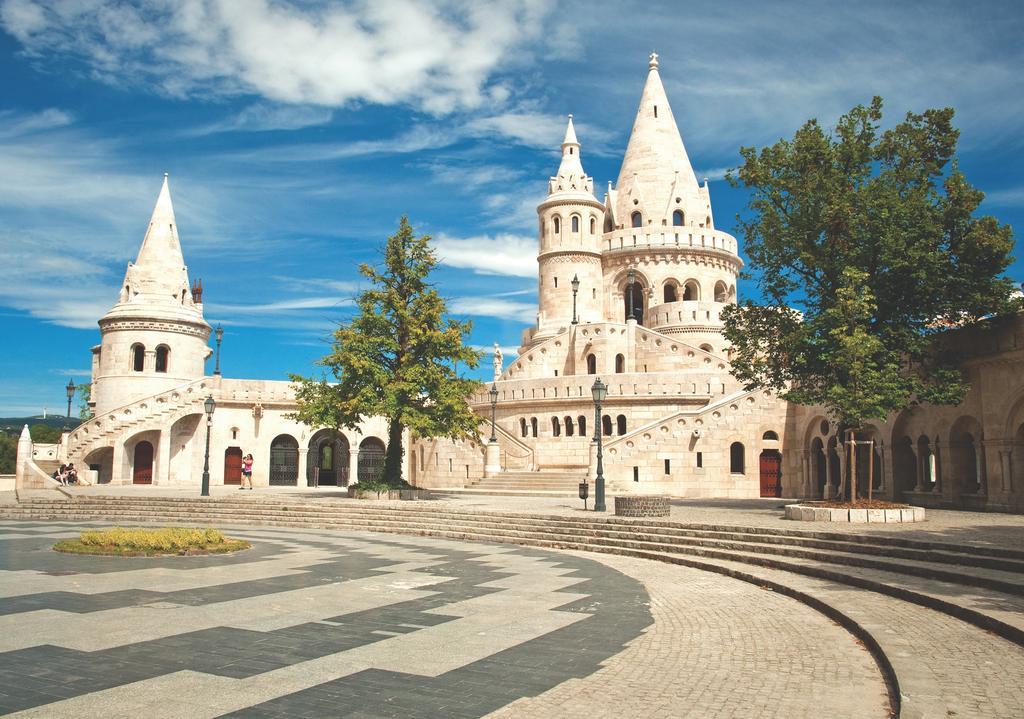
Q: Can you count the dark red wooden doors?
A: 3